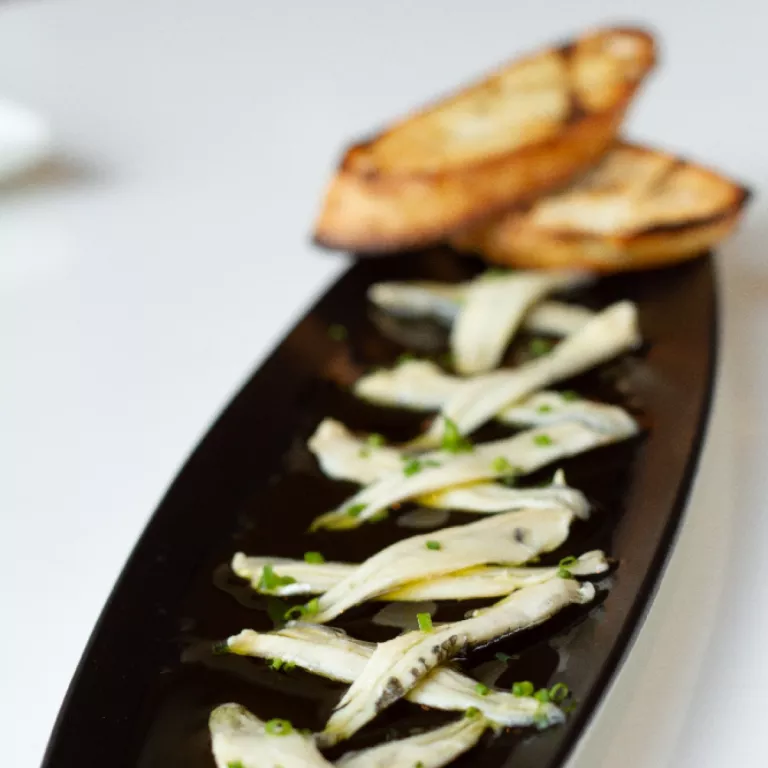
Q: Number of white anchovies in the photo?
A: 12